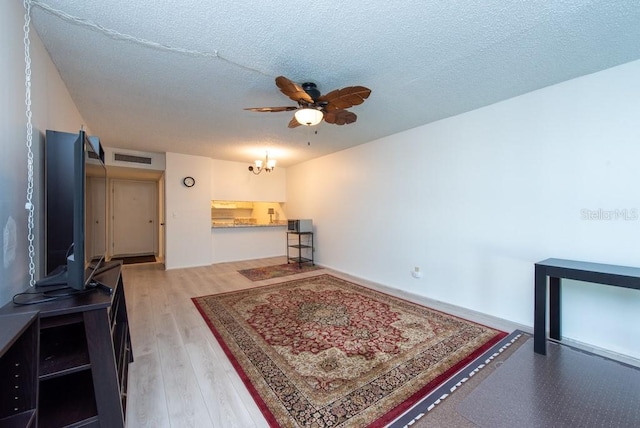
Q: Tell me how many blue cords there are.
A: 0